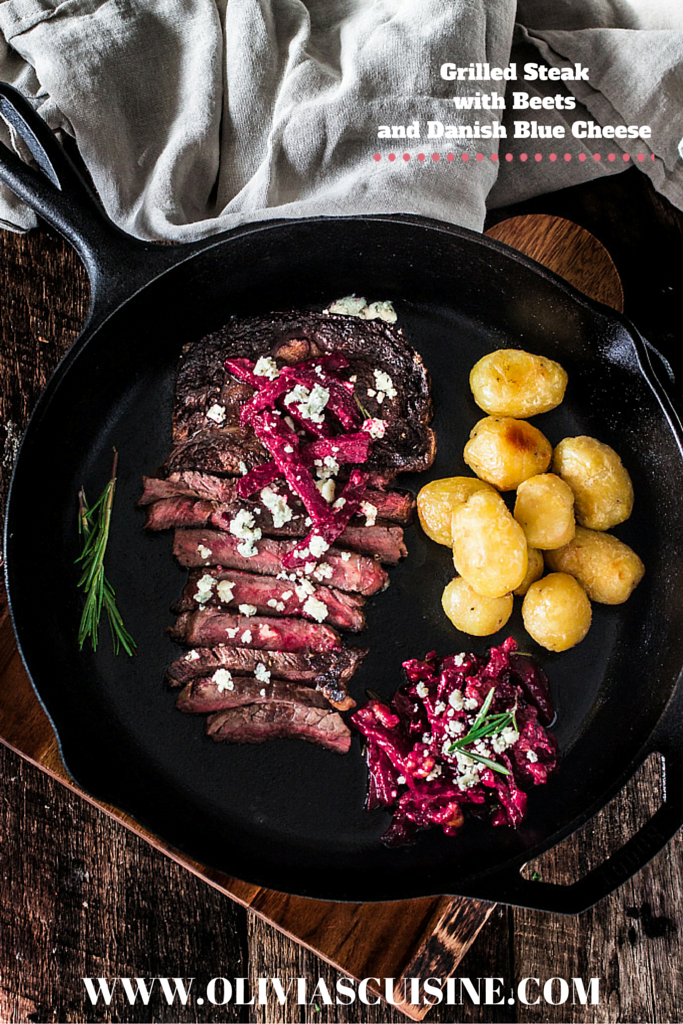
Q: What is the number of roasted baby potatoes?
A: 10